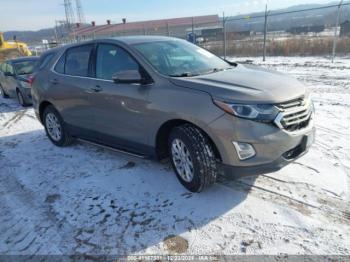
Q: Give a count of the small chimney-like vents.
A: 4